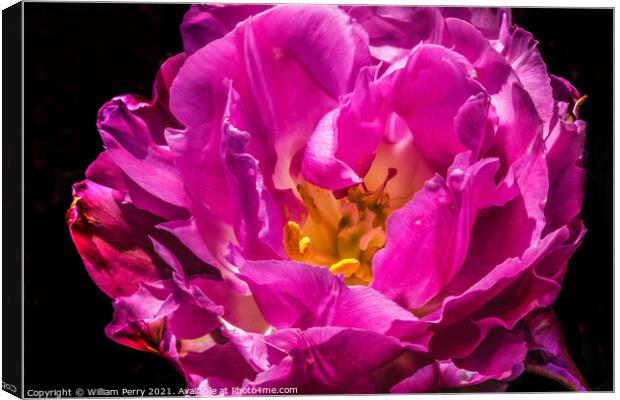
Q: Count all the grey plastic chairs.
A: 0